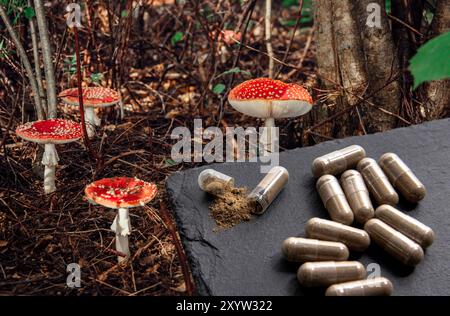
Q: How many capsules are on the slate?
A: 12